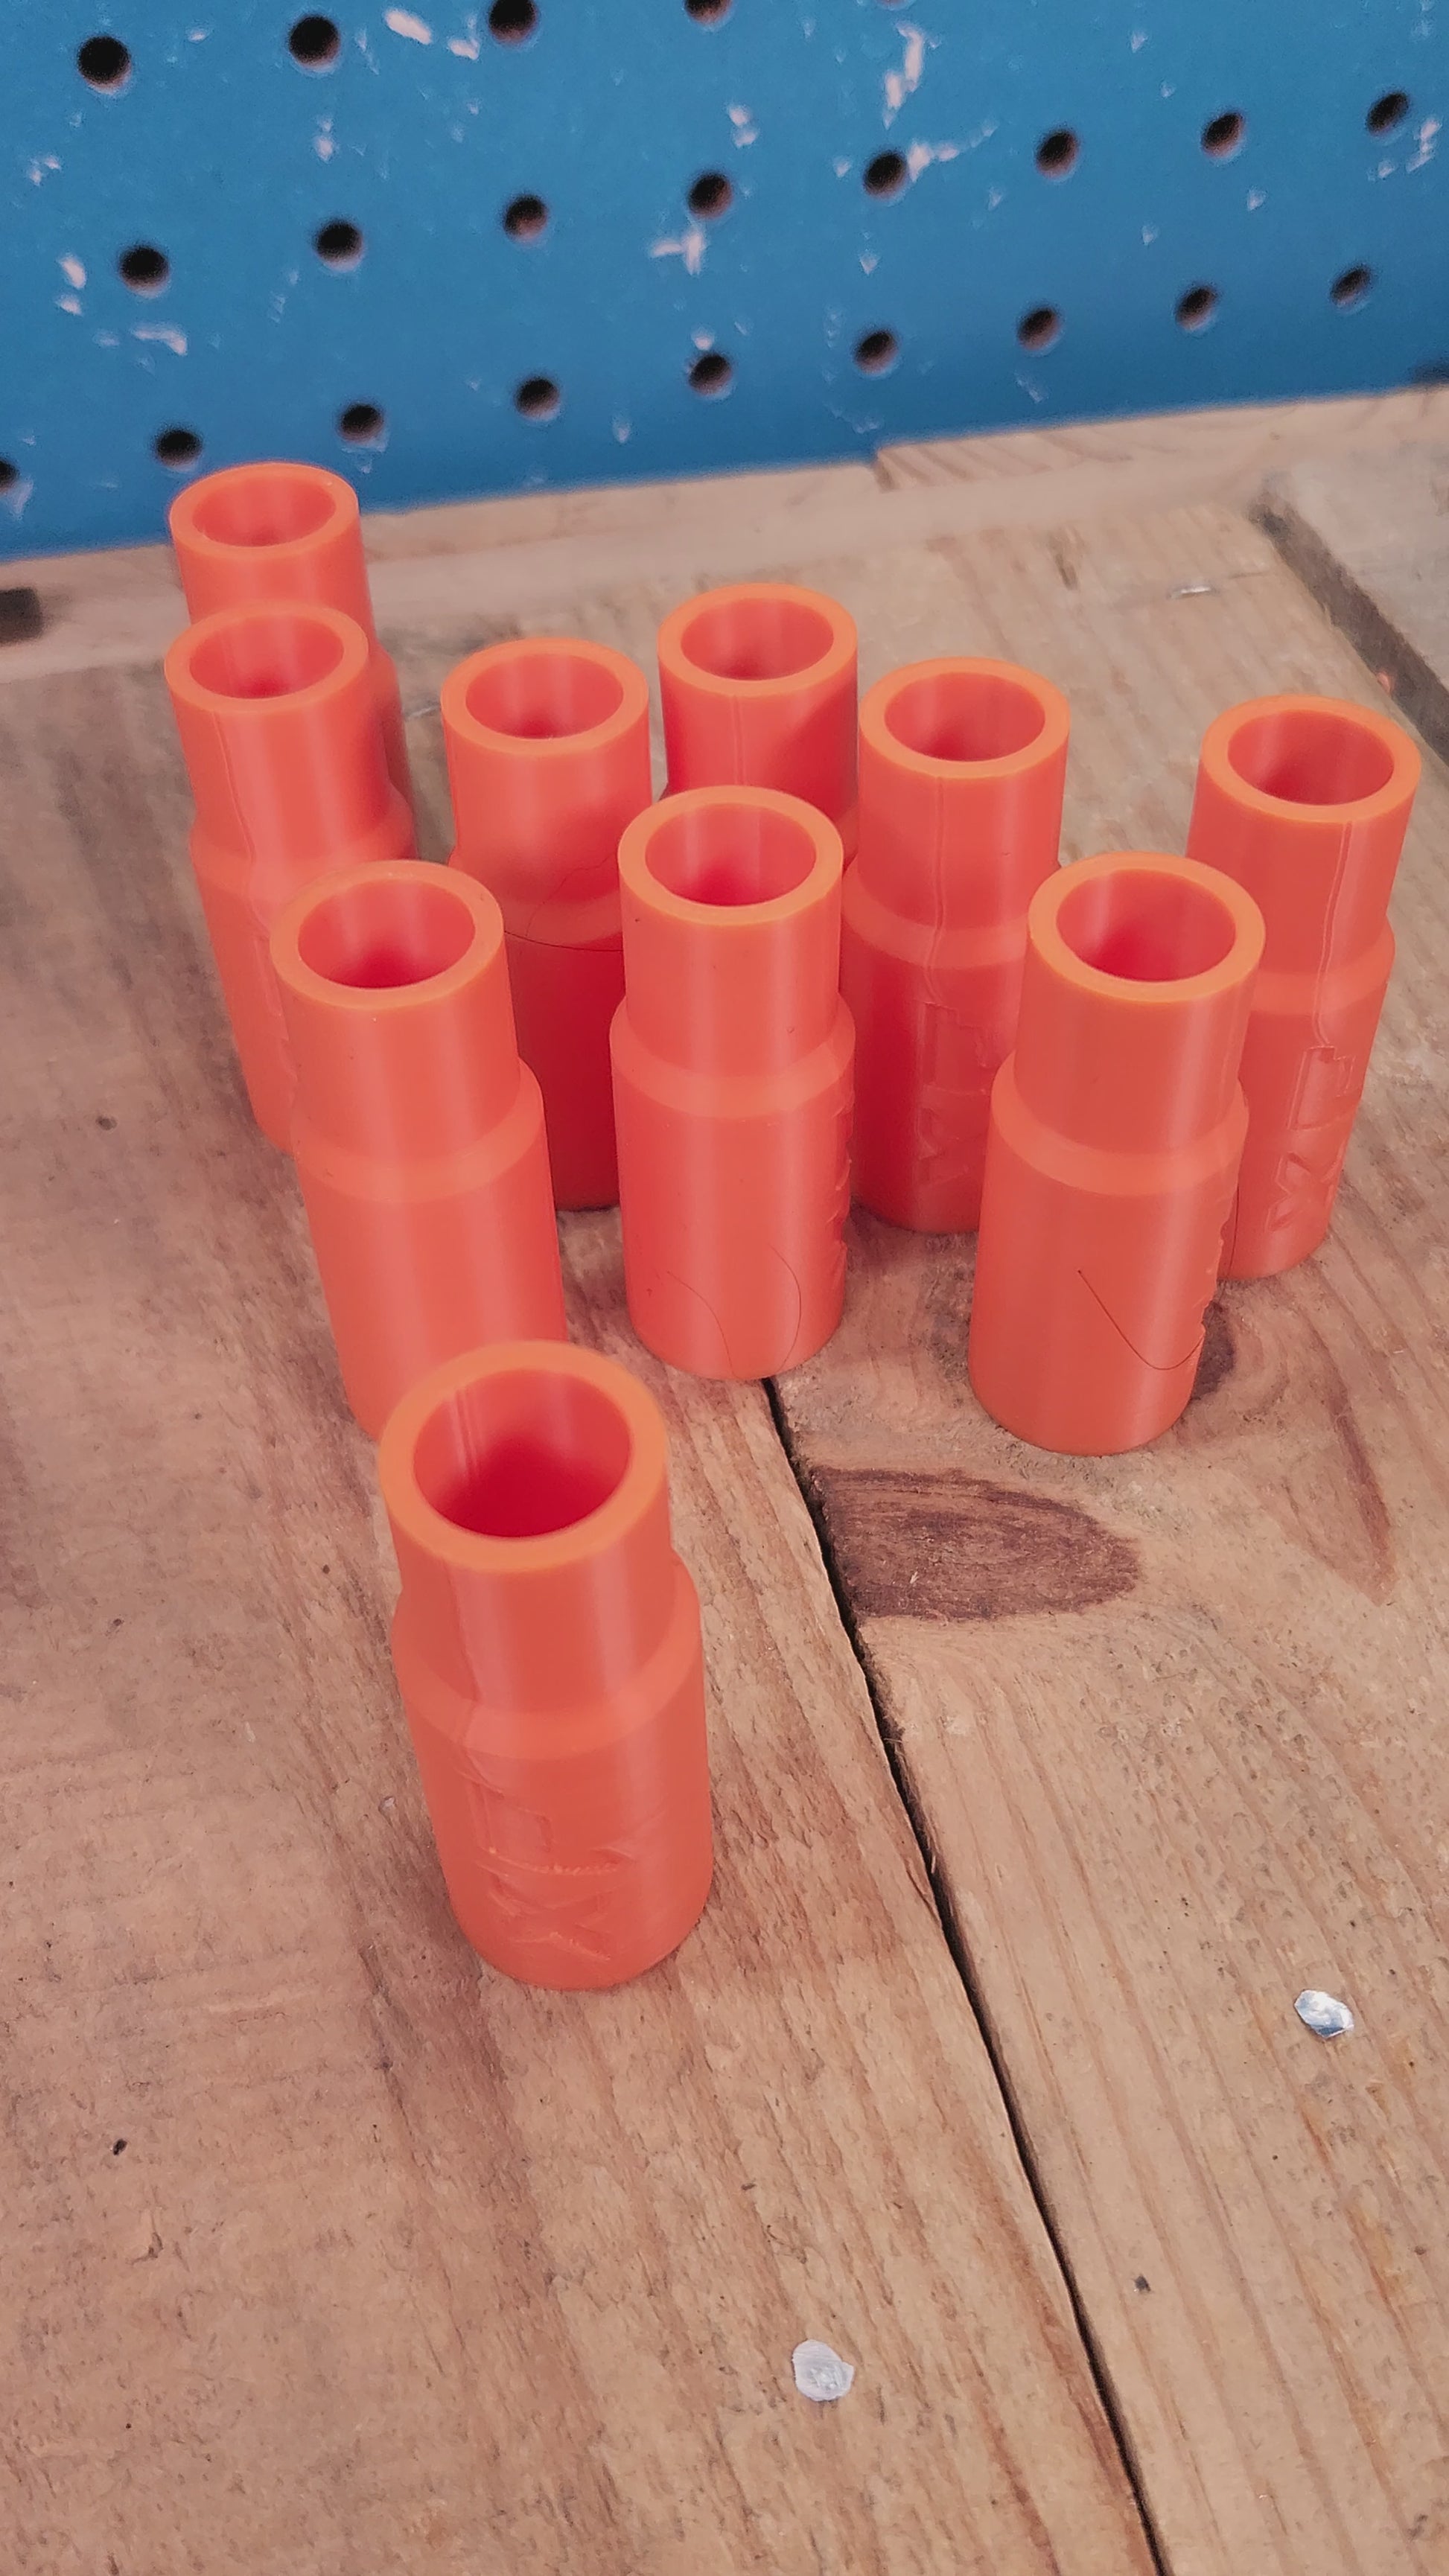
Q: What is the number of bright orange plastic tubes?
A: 10